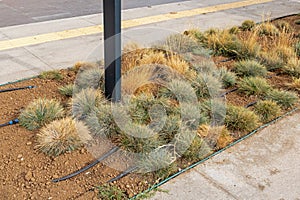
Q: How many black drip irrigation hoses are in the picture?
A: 4